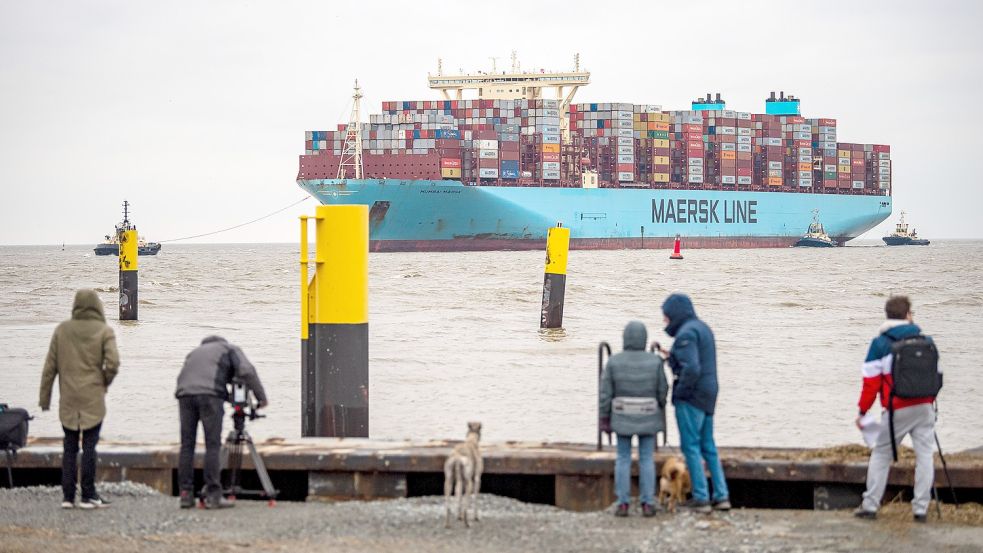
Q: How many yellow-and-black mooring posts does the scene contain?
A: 3